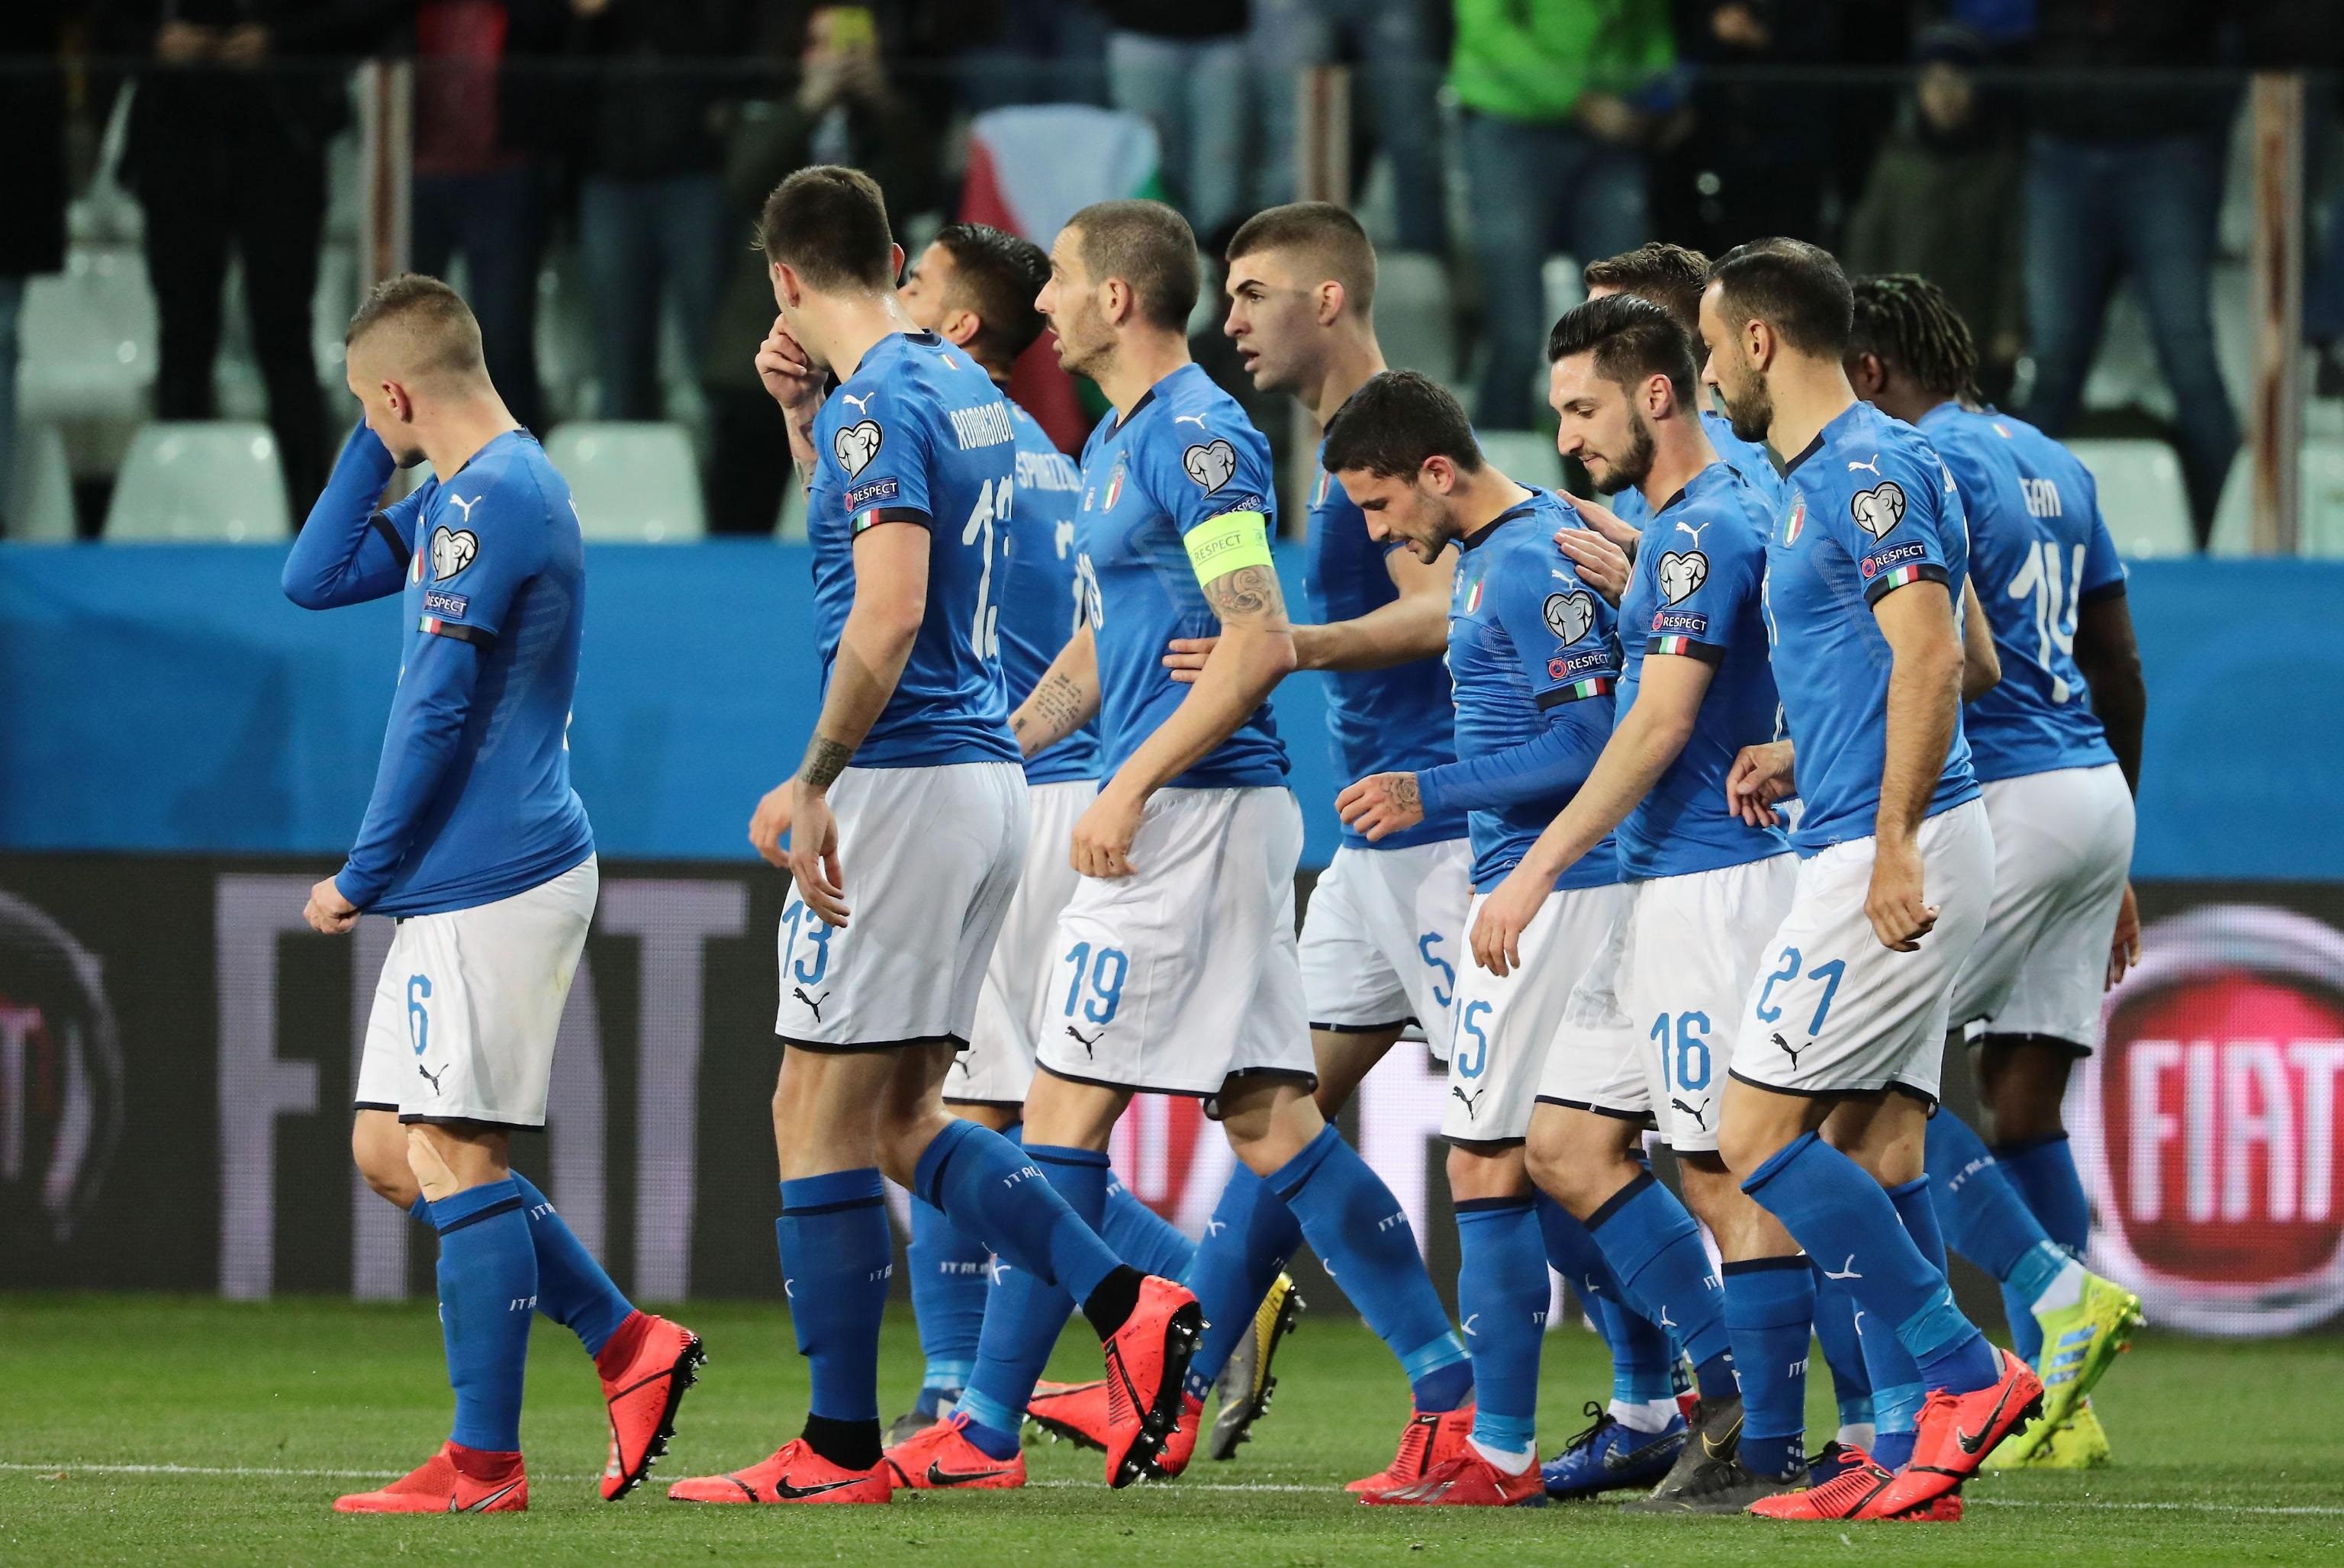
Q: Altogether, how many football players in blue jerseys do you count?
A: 10